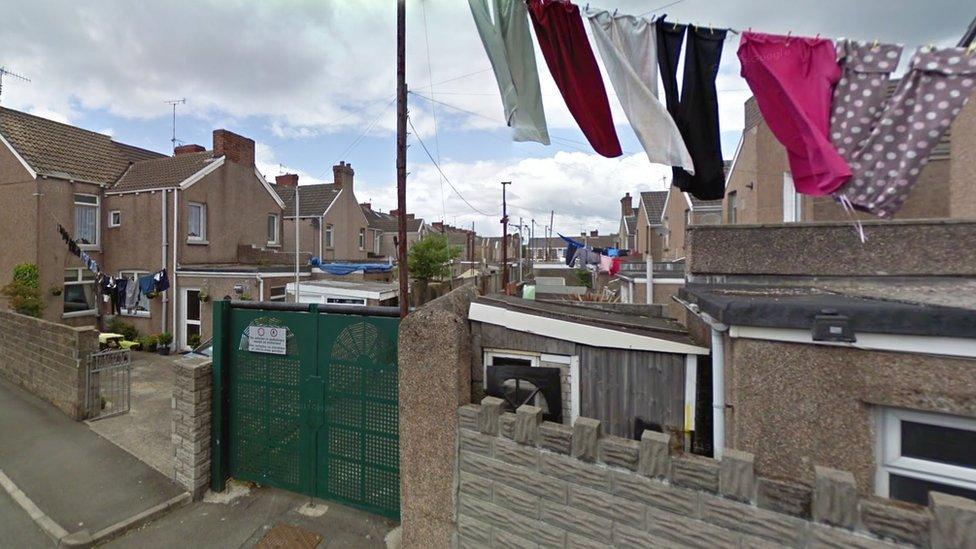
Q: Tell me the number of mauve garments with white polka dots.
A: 1